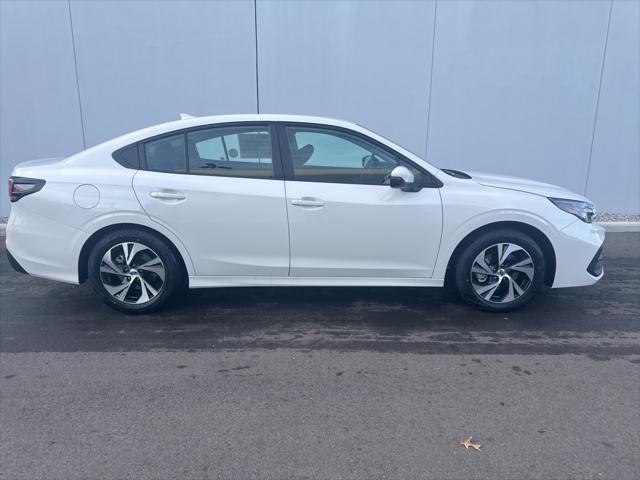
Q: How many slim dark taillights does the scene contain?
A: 1